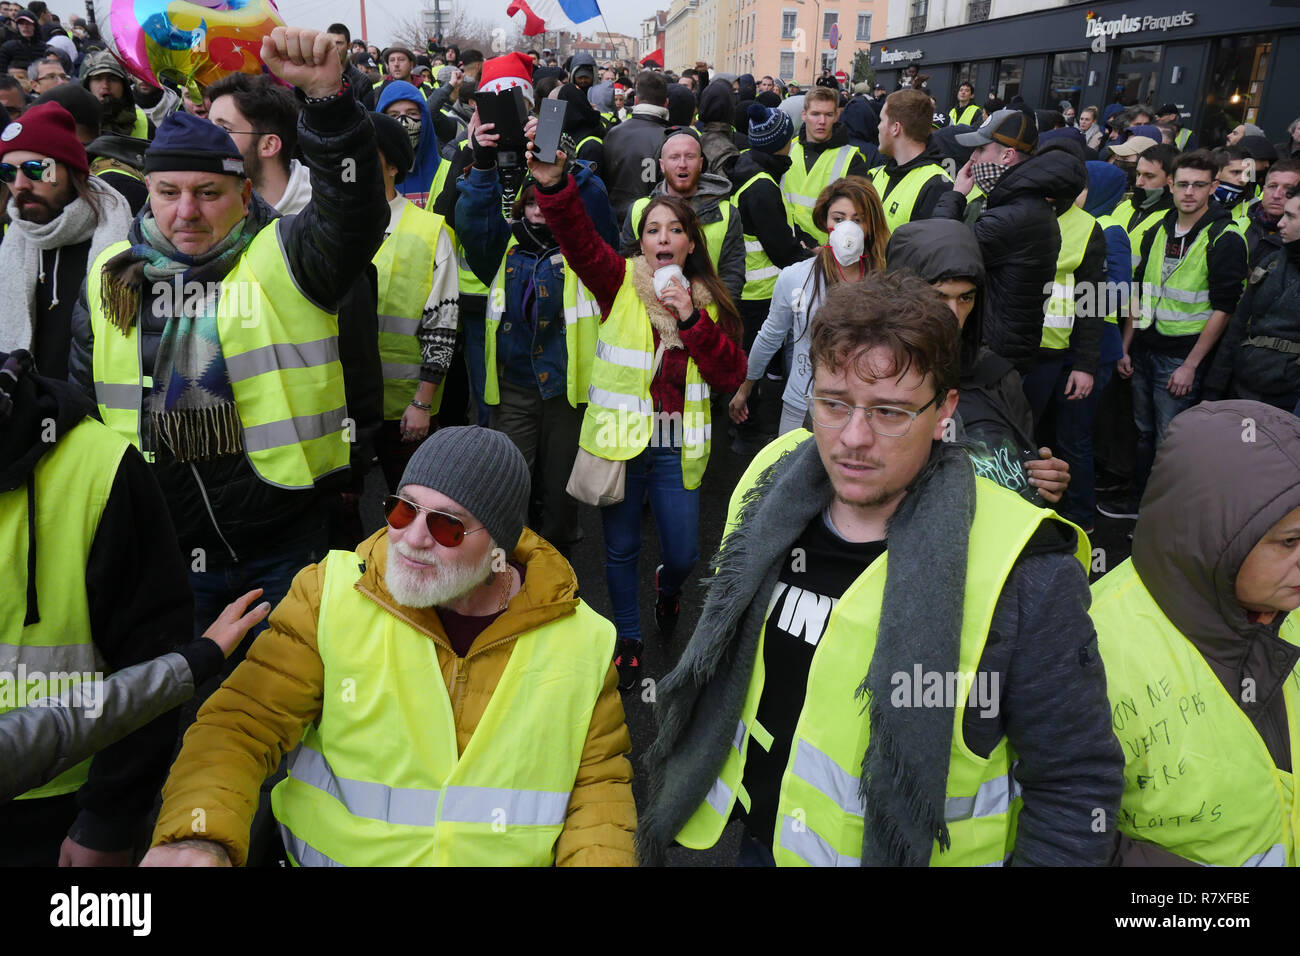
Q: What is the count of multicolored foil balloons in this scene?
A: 1